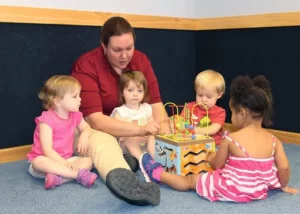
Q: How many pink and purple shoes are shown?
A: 2